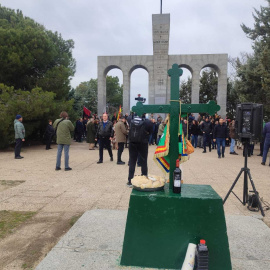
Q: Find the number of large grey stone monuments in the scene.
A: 1